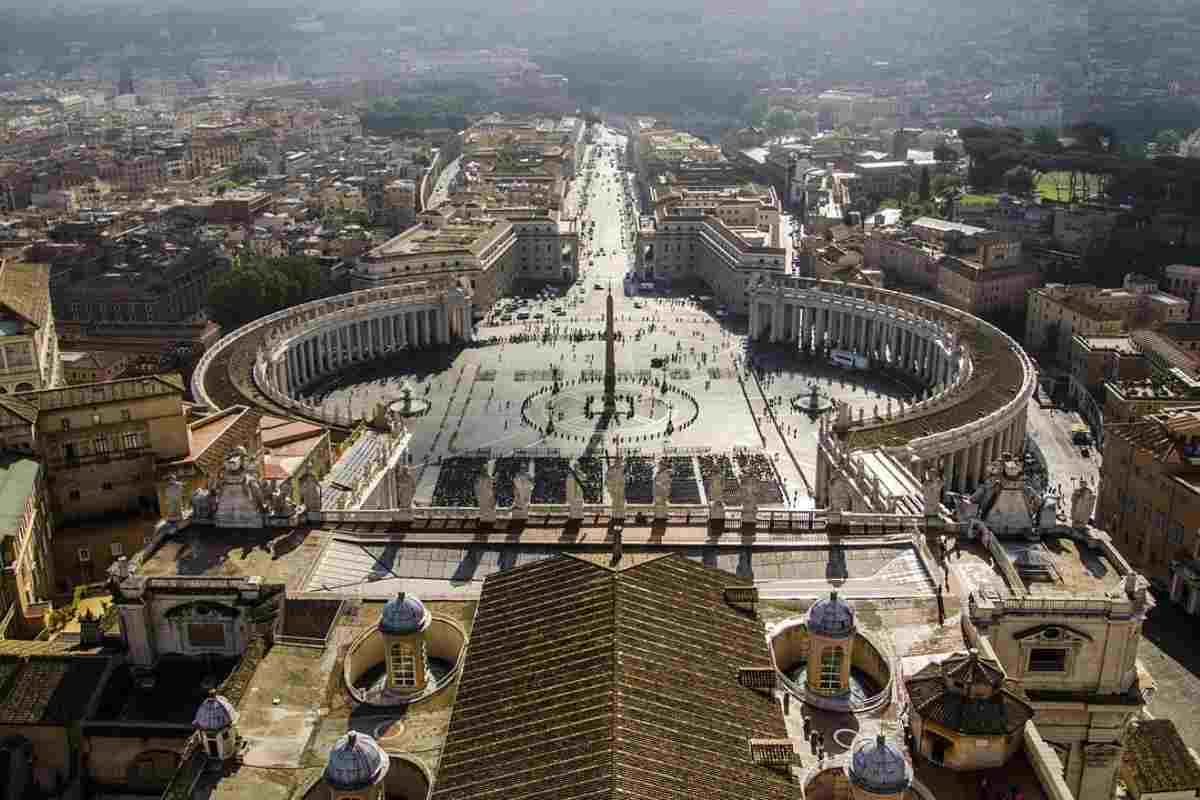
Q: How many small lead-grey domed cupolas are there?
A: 5